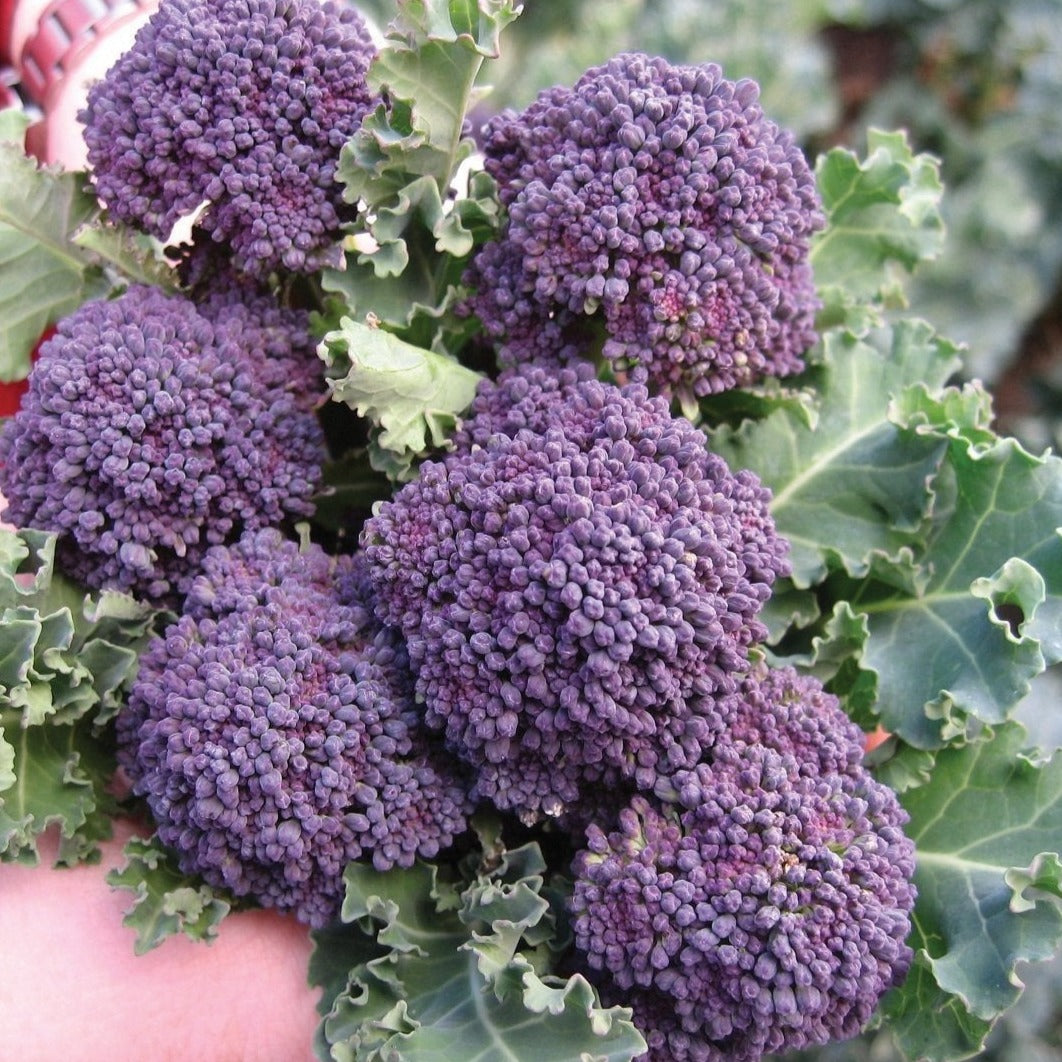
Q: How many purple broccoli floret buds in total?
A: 6